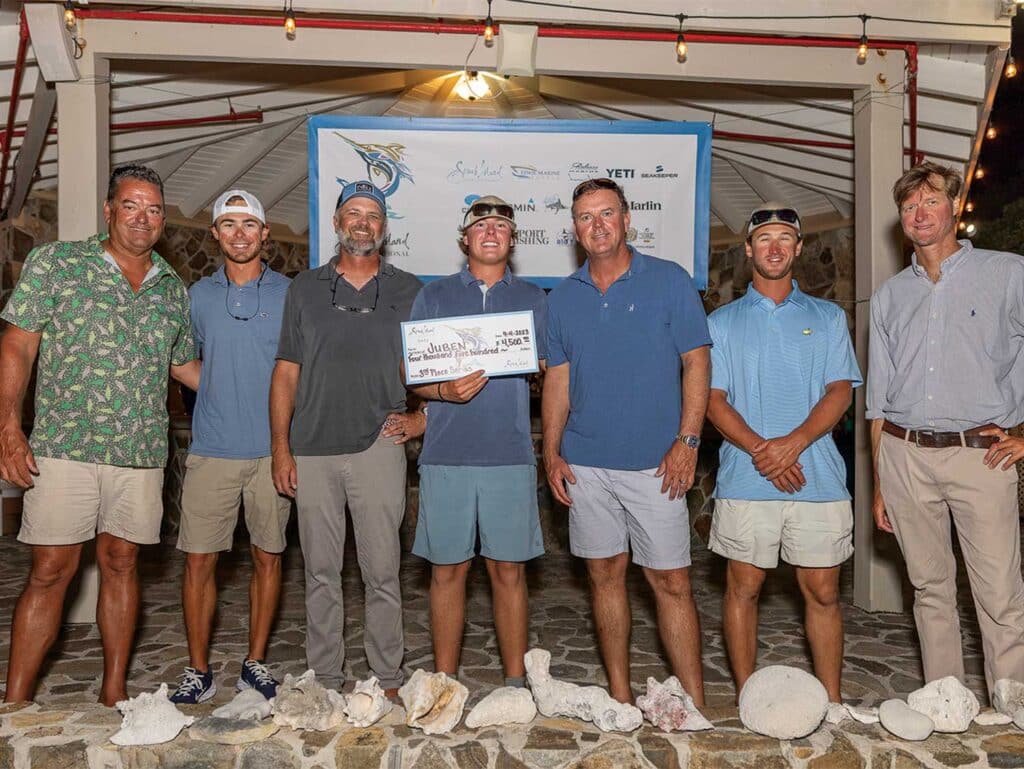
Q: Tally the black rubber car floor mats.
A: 0